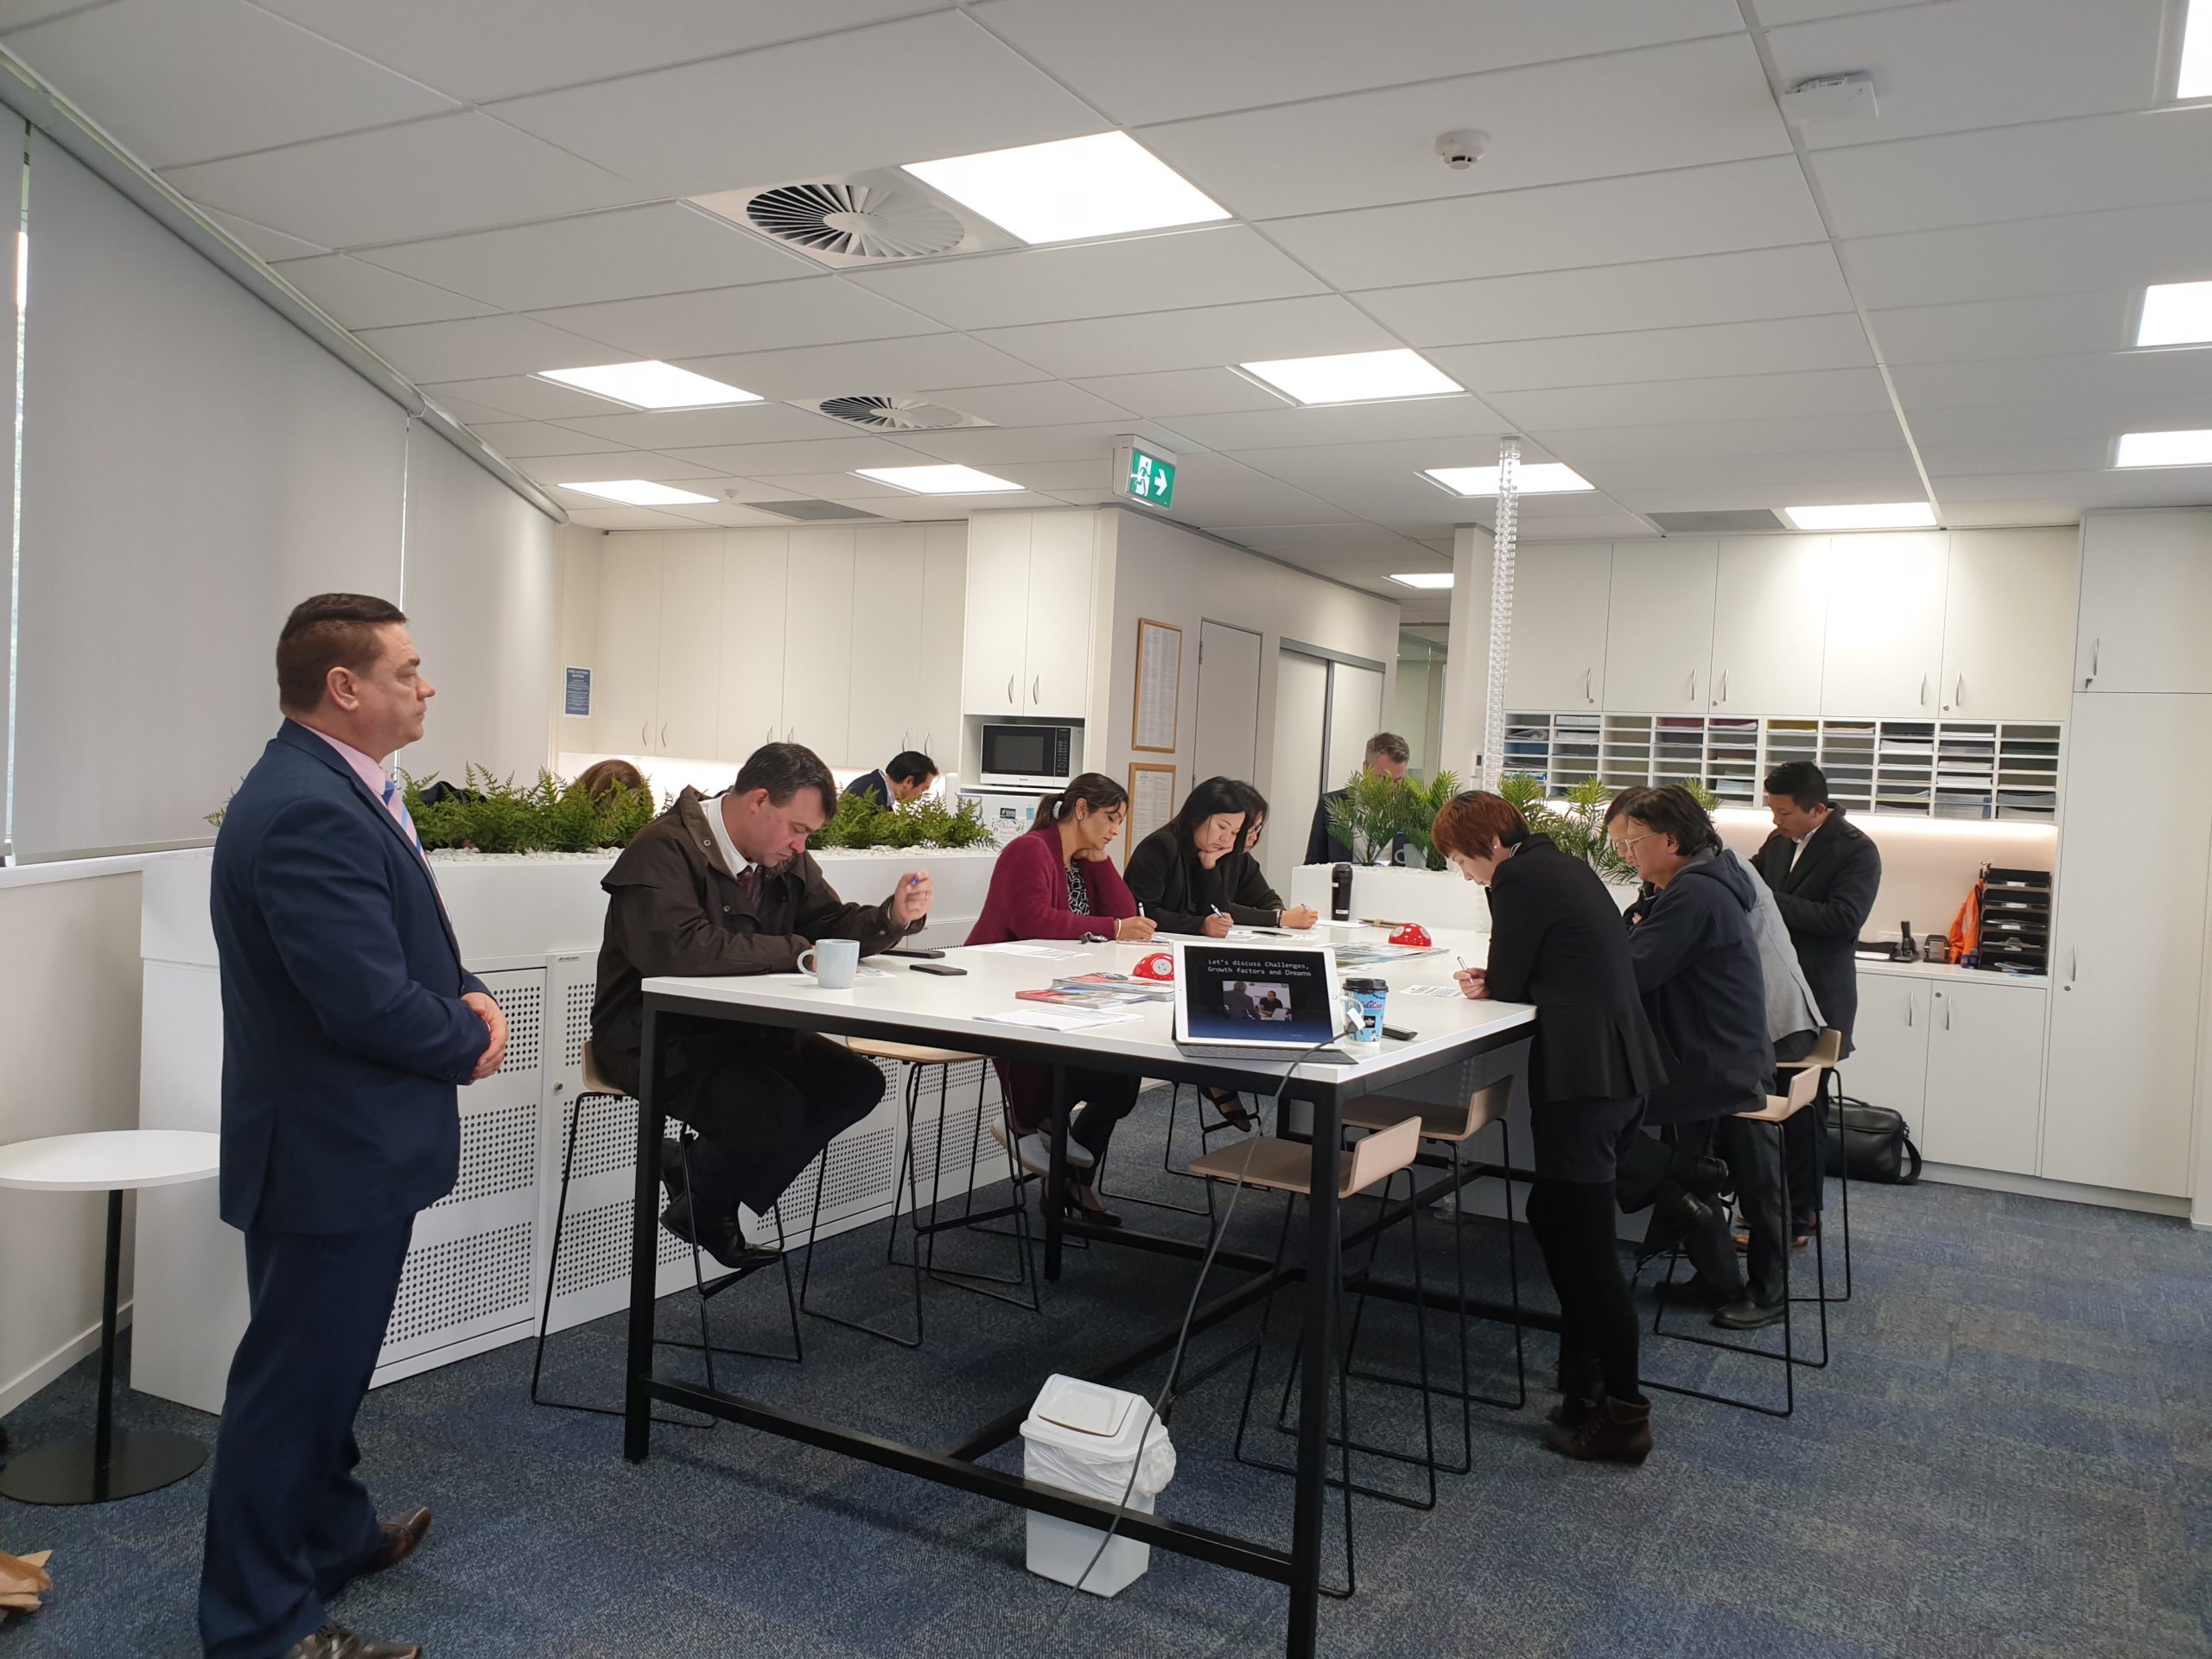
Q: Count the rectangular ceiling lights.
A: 11